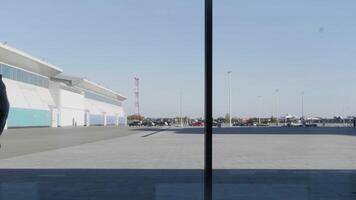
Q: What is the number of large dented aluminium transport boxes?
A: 0